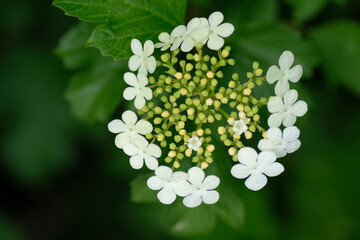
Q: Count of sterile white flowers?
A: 13